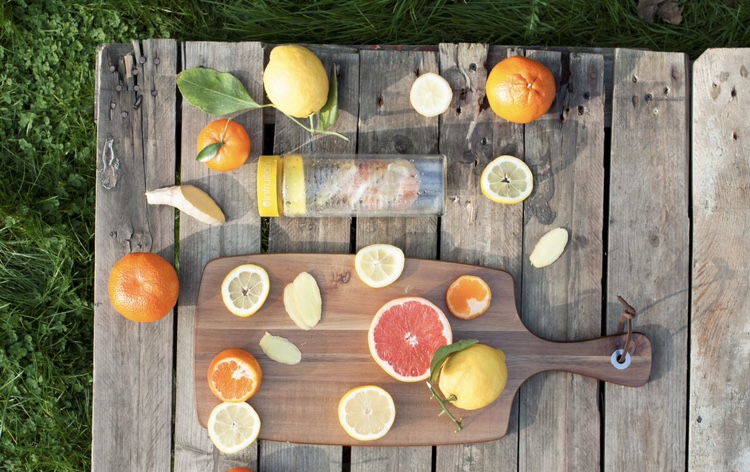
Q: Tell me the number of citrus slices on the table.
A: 9